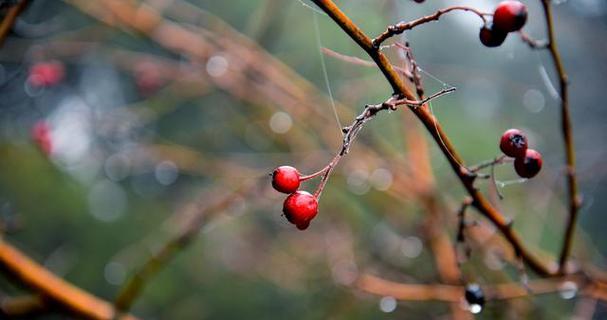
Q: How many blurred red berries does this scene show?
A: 3